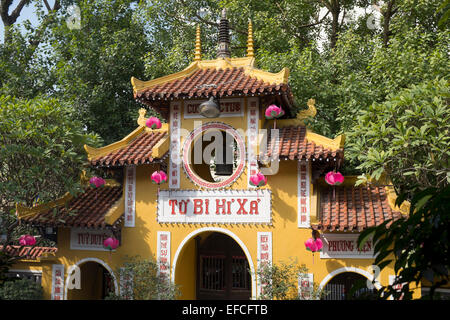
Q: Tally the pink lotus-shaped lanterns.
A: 9